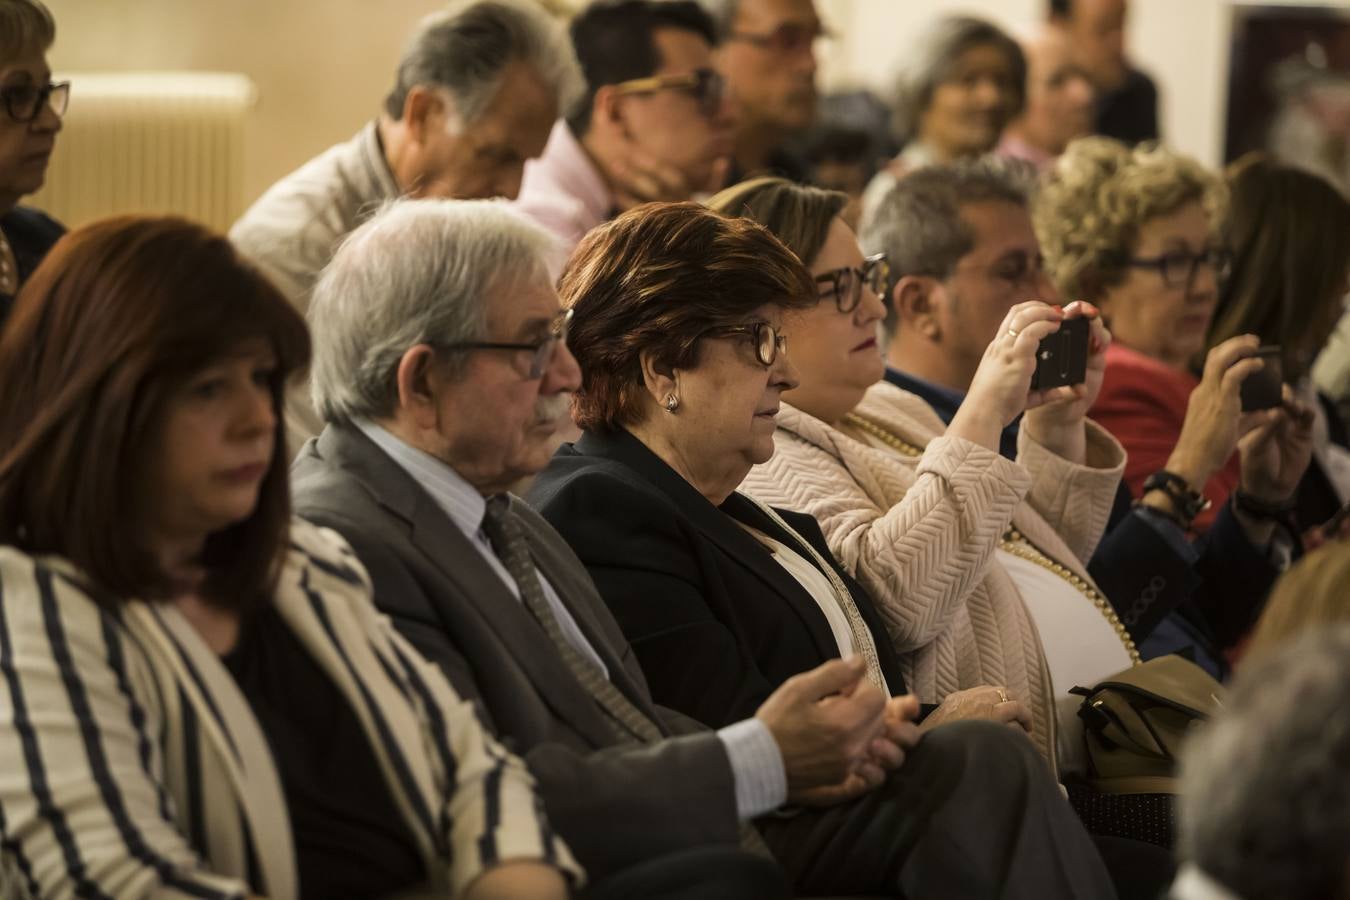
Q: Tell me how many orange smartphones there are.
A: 0